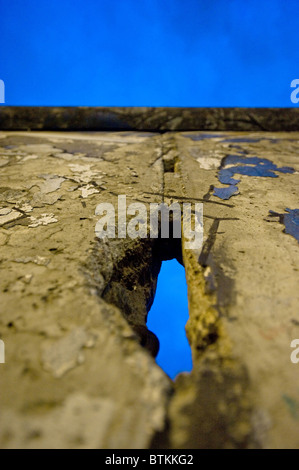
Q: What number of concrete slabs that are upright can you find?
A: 2